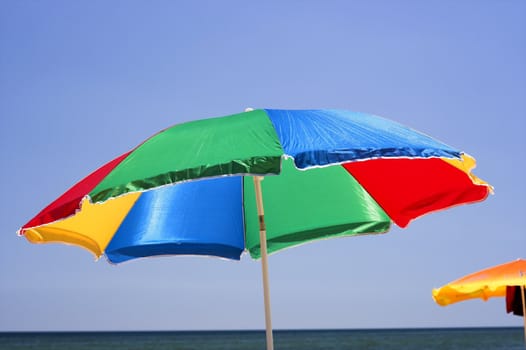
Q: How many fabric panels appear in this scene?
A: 8